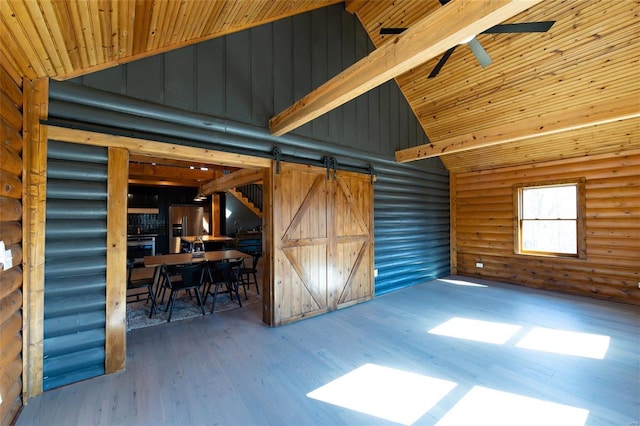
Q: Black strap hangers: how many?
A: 4